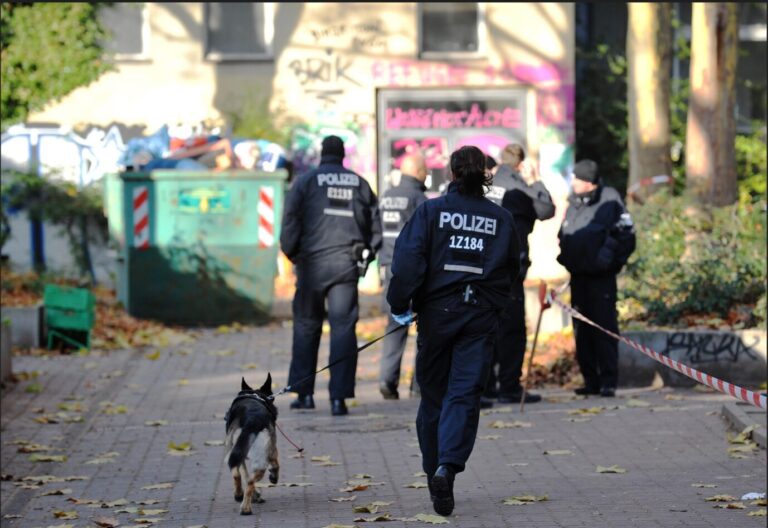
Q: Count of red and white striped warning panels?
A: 2